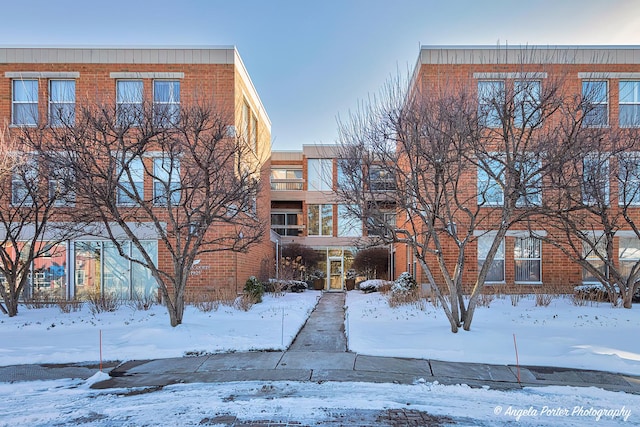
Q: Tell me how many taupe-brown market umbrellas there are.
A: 0